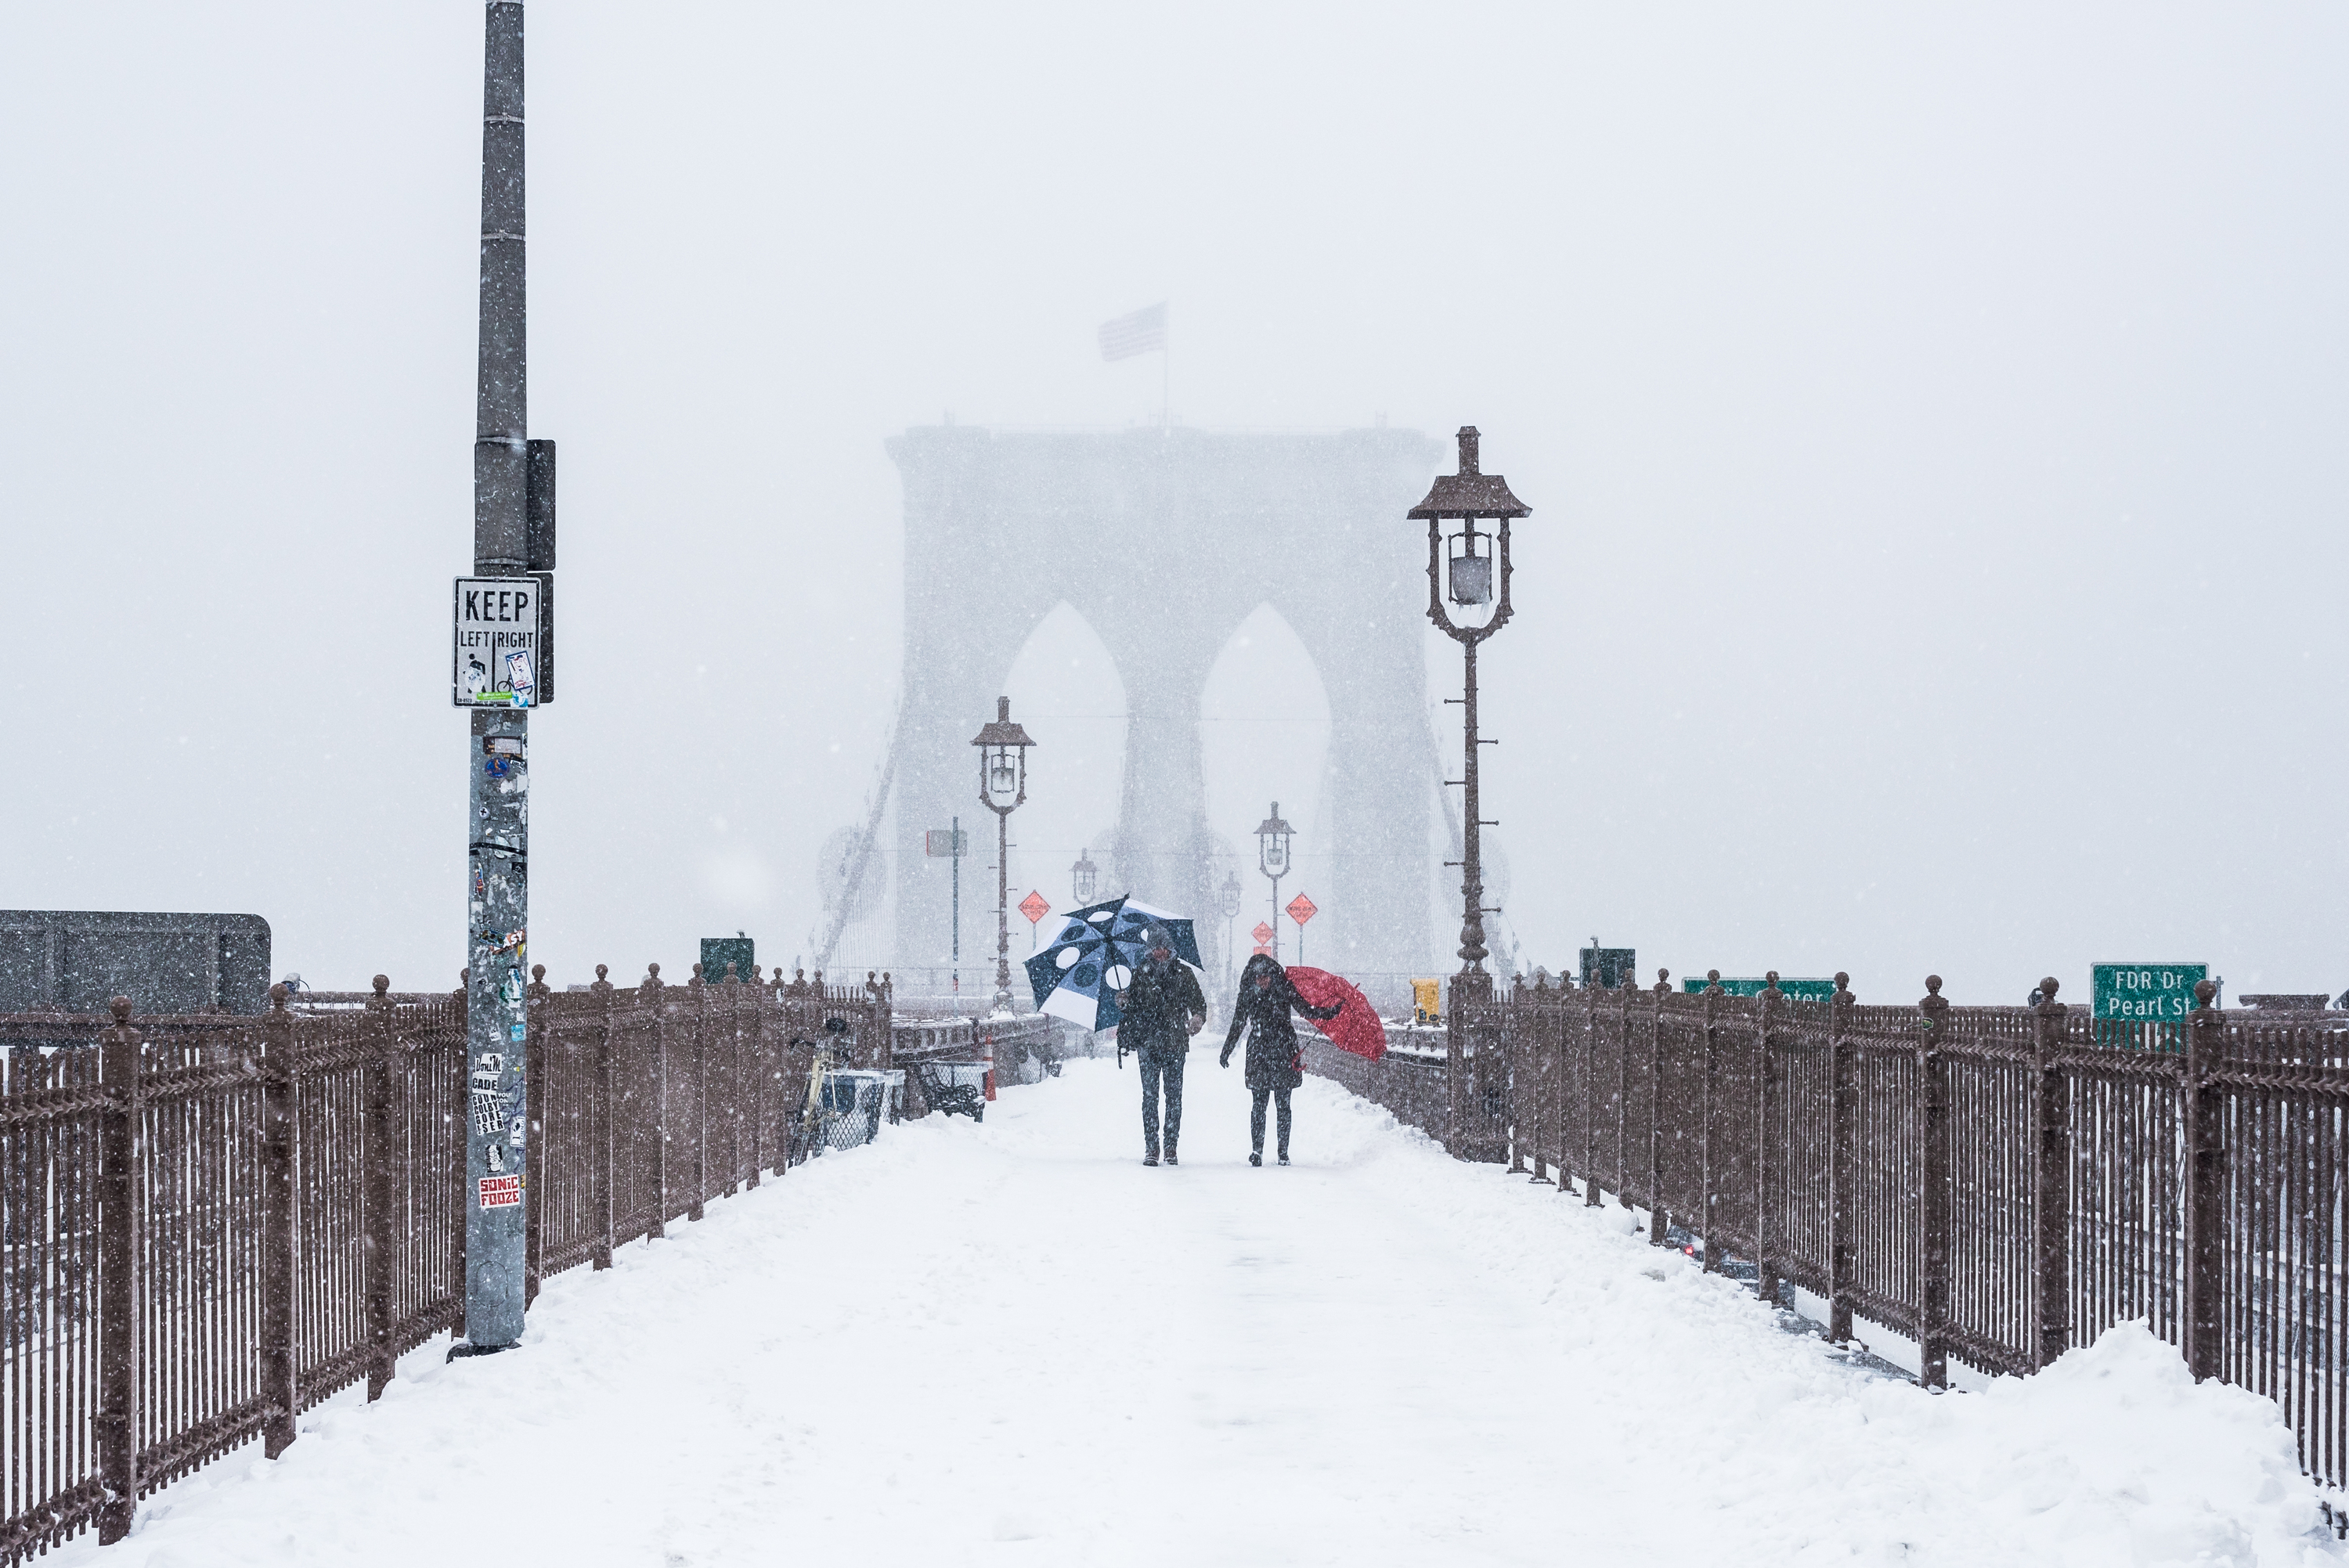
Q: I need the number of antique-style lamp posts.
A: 5